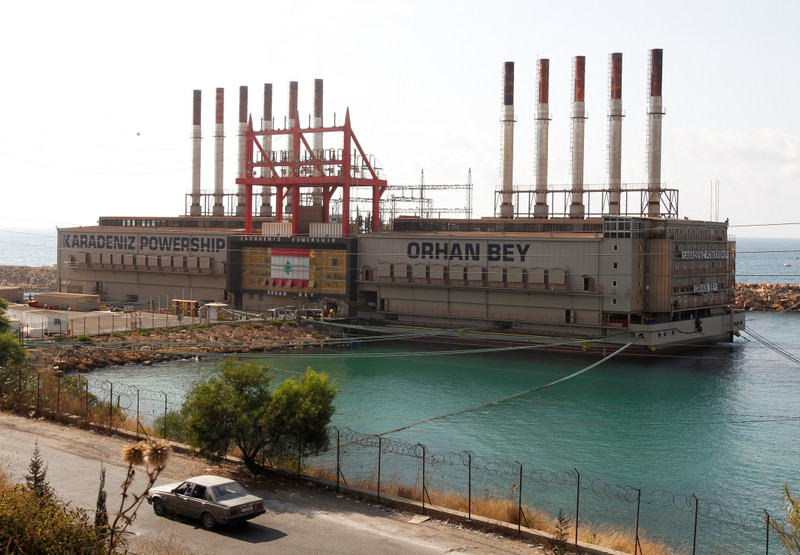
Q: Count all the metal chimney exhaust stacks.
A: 11